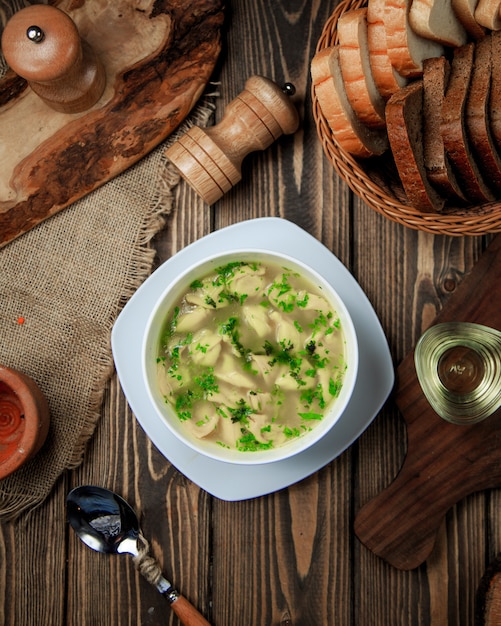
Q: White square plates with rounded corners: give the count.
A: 1